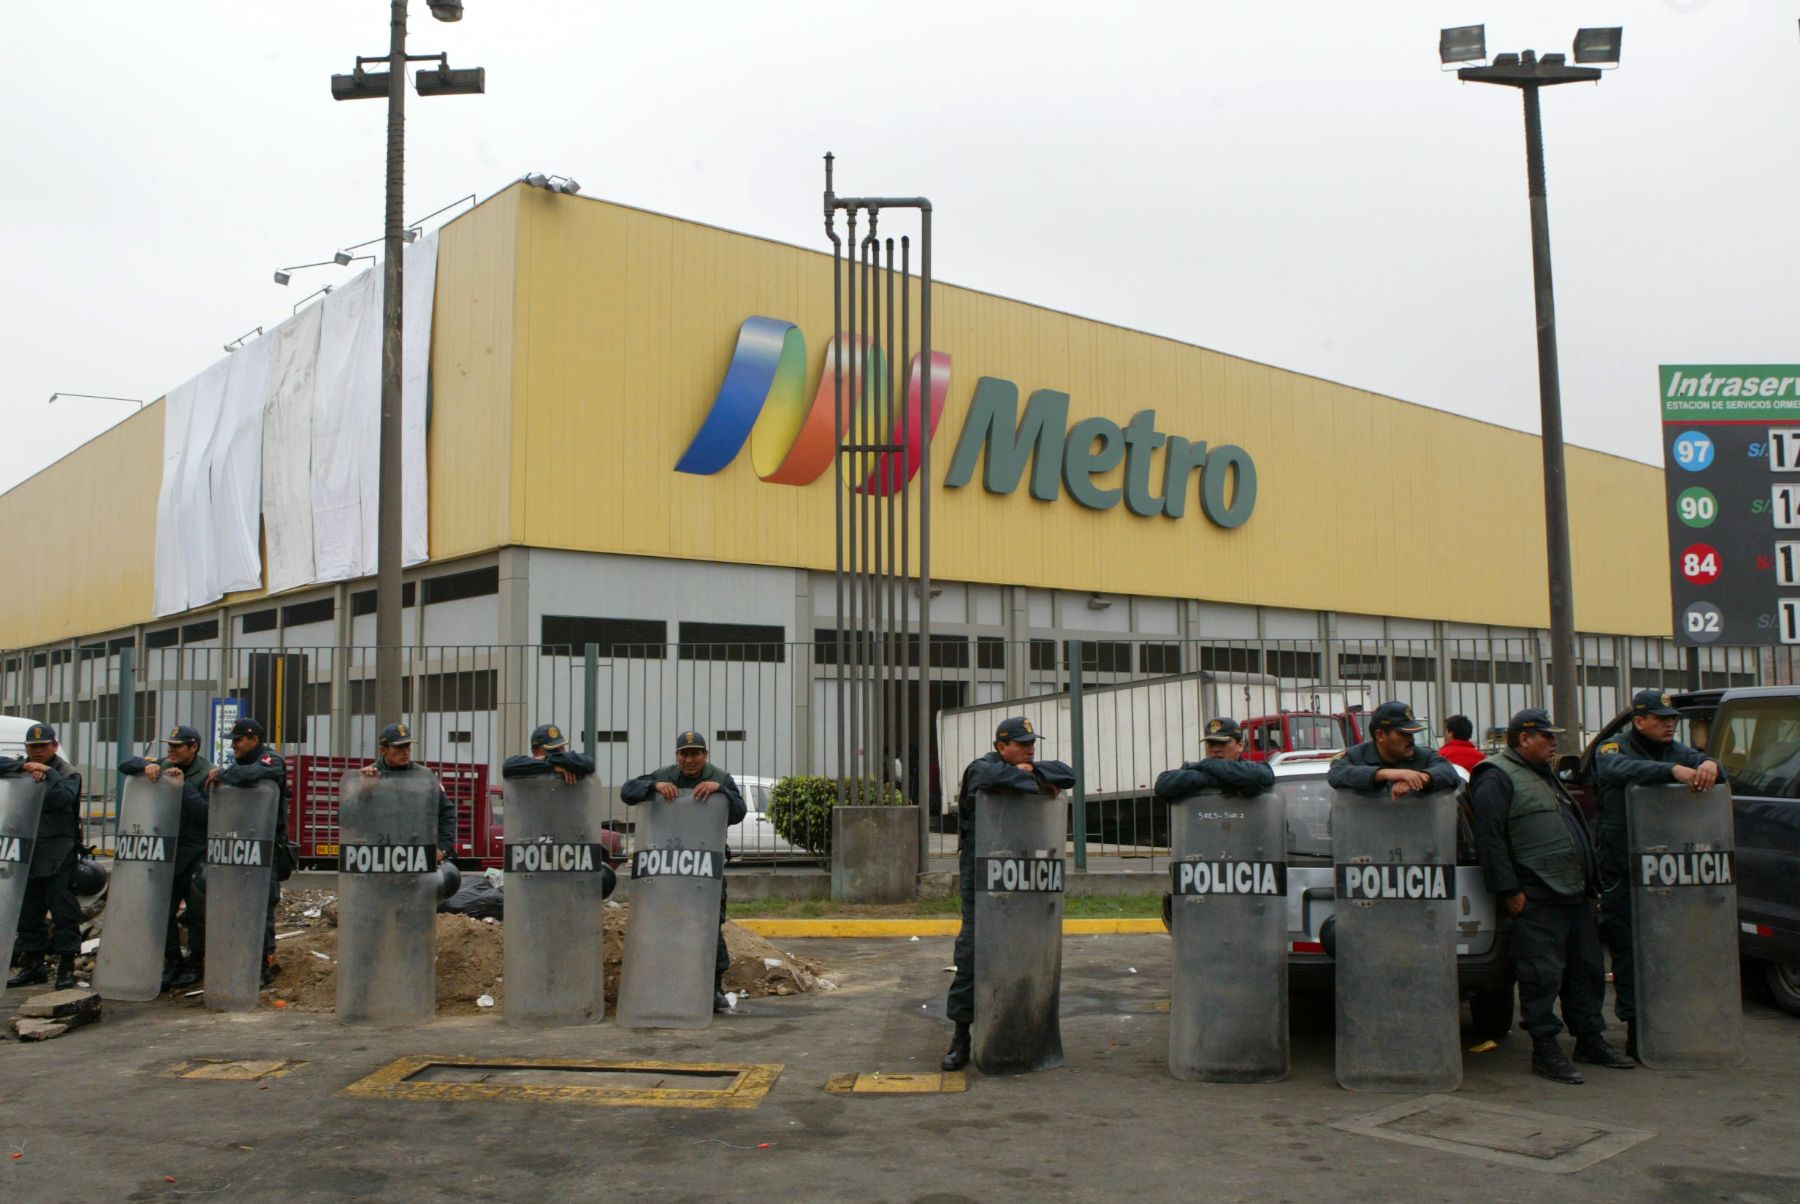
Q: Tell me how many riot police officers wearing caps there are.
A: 11